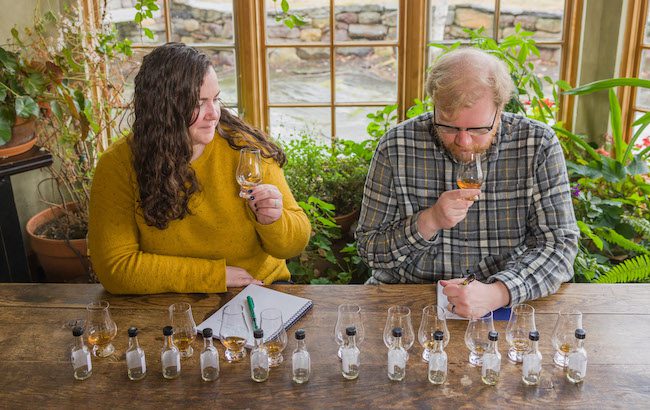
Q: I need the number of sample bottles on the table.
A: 12